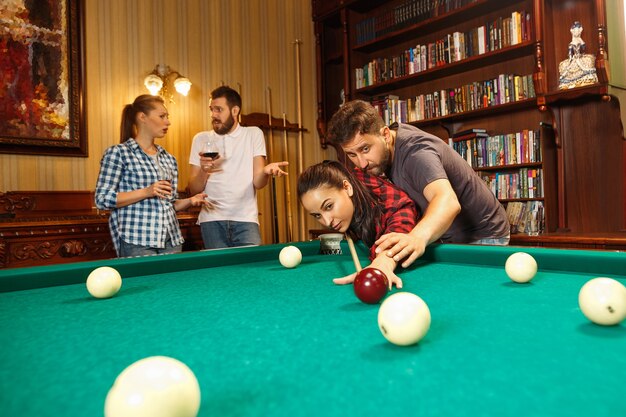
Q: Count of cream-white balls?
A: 6